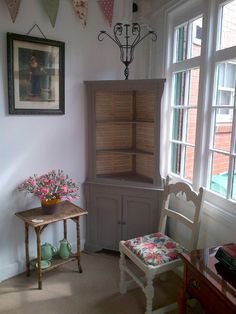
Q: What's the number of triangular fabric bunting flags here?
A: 4